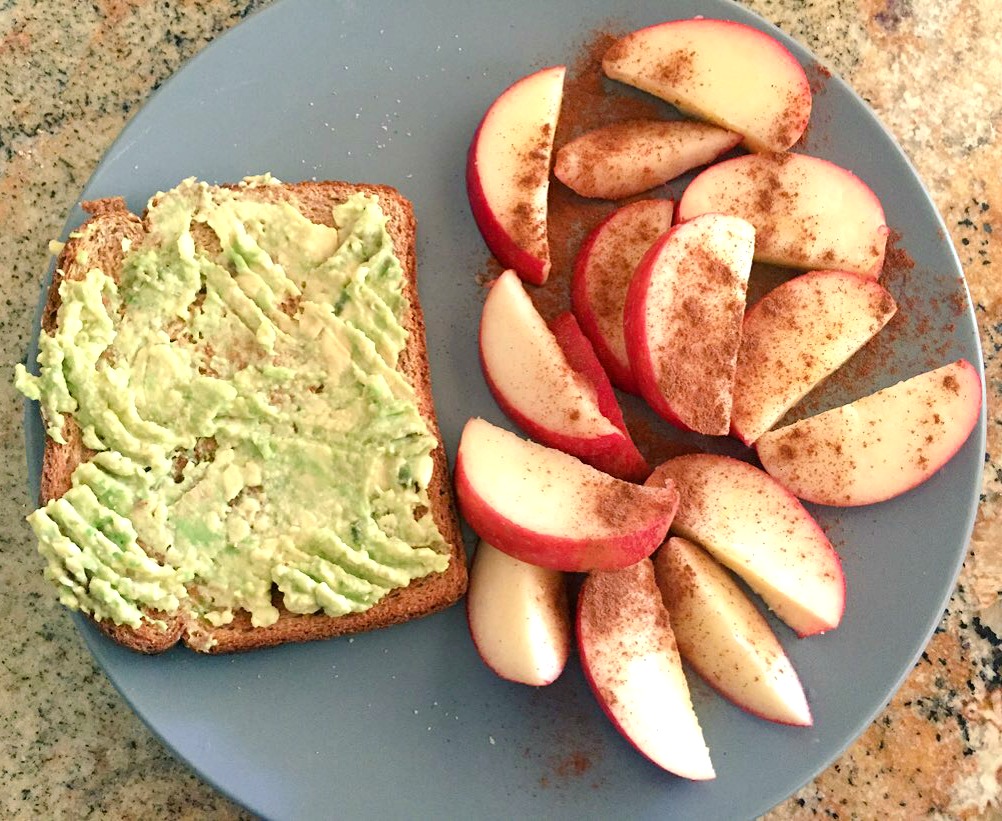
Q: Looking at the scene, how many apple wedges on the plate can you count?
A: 15